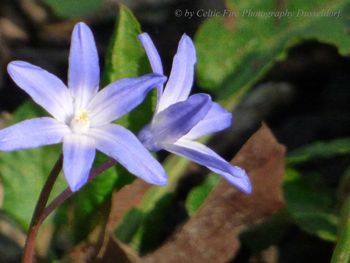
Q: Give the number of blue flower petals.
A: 11